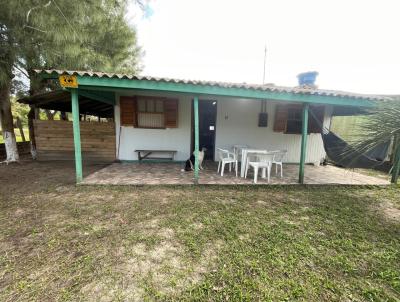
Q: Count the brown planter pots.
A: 0